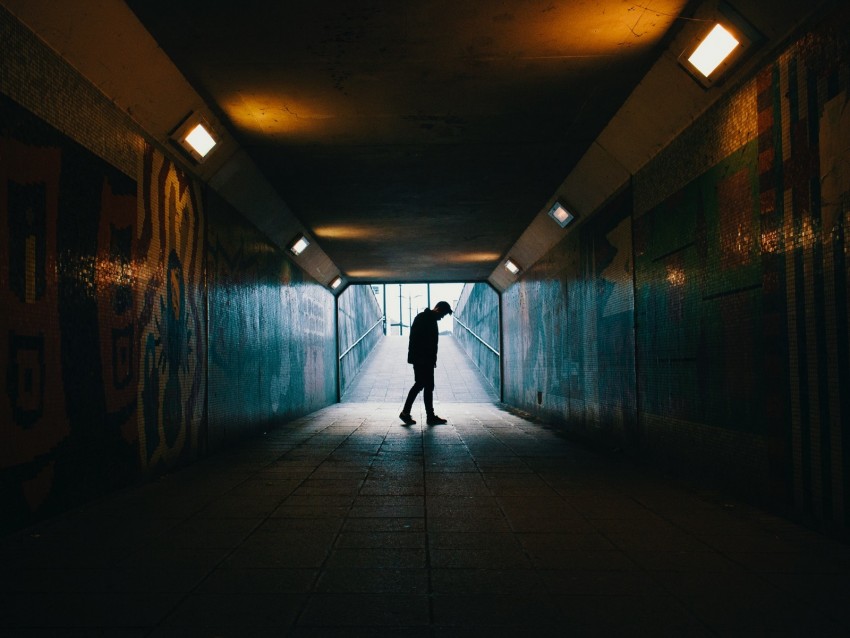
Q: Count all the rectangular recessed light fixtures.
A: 6